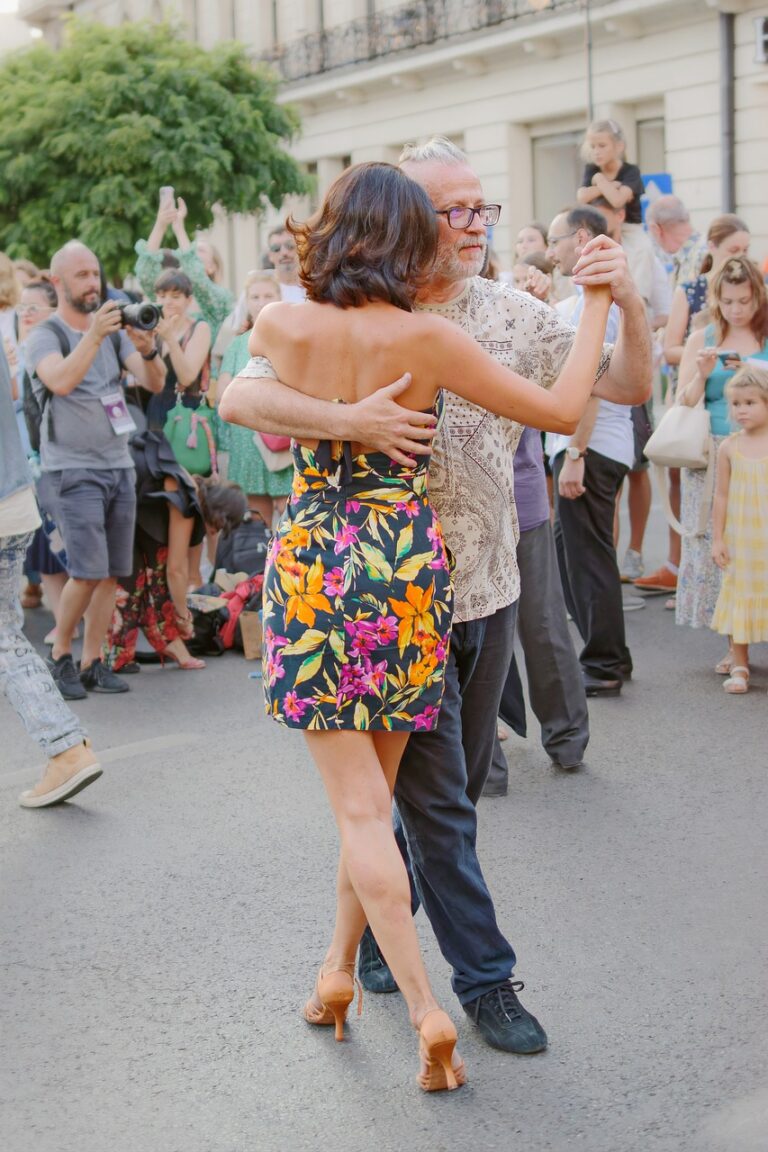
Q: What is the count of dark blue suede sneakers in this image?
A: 2